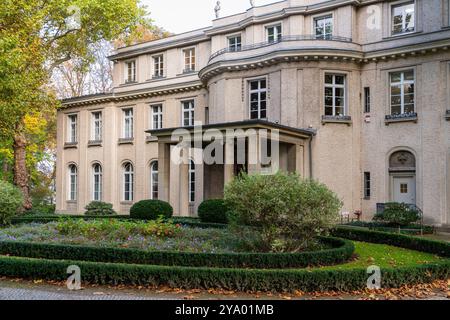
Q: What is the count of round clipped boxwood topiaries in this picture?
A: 2